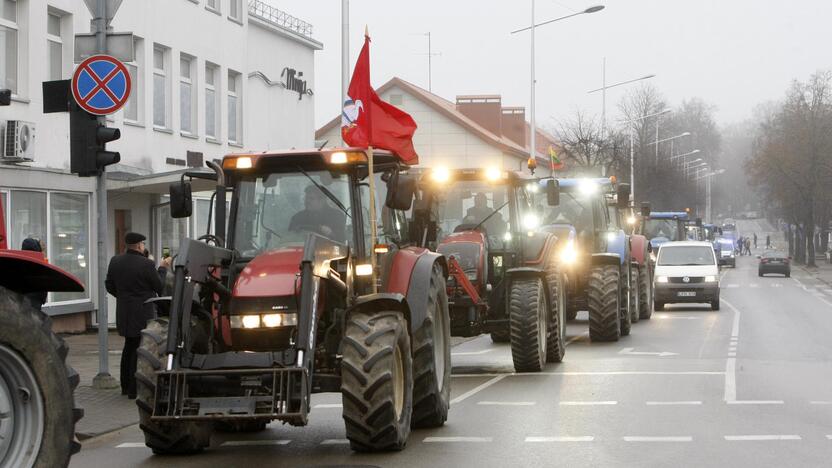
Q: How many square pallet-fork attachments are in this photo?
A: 1